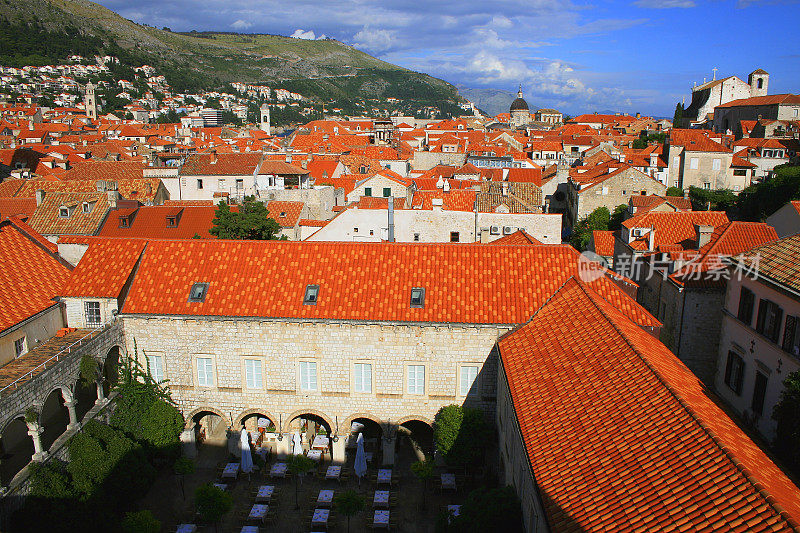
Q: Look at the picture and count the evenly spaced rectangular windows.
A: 7